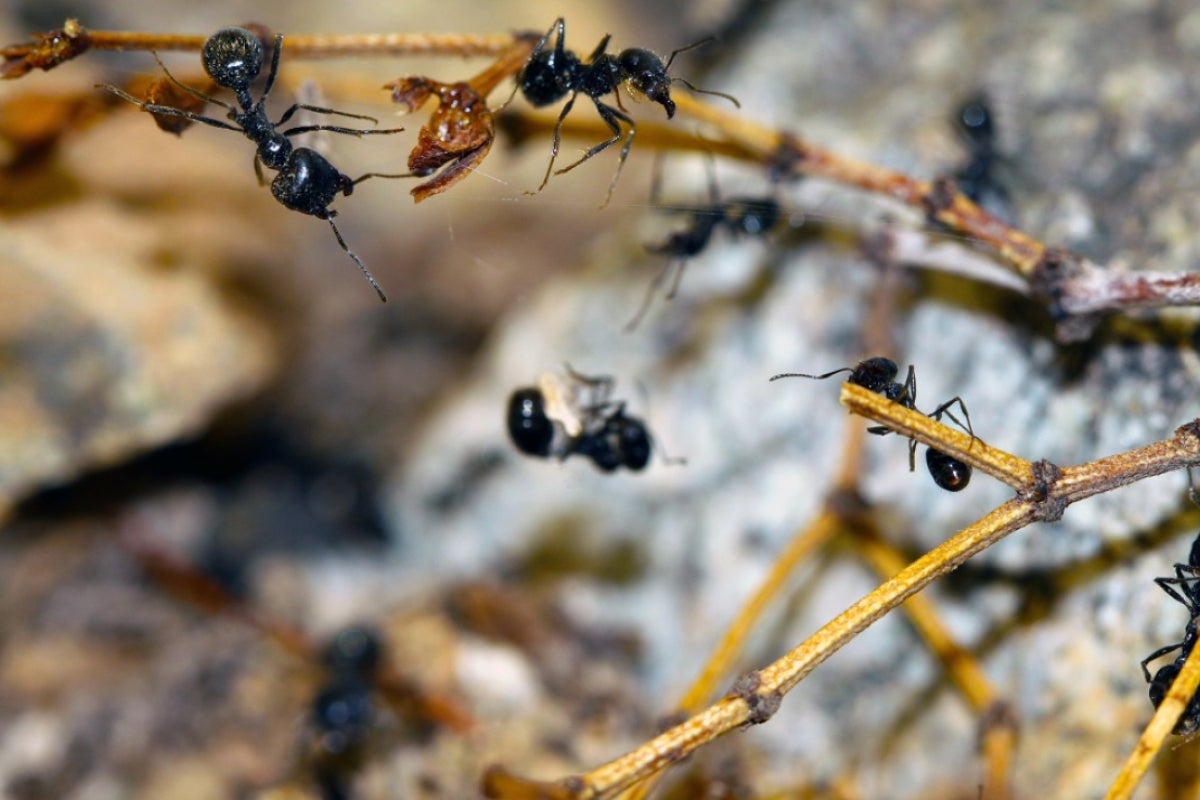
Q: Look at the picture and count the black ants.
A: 8